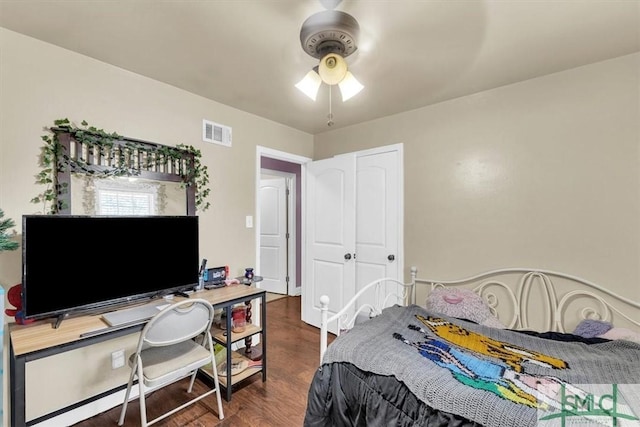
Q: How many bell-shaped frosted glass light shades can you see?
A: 3